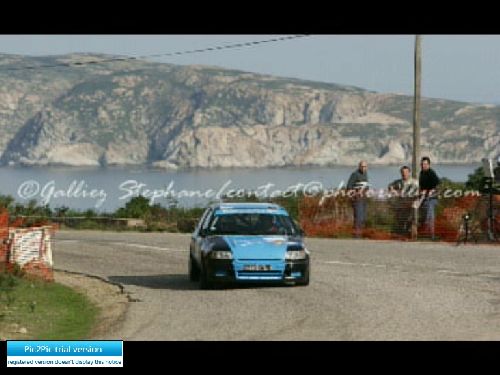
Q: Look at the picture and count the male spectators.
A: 3